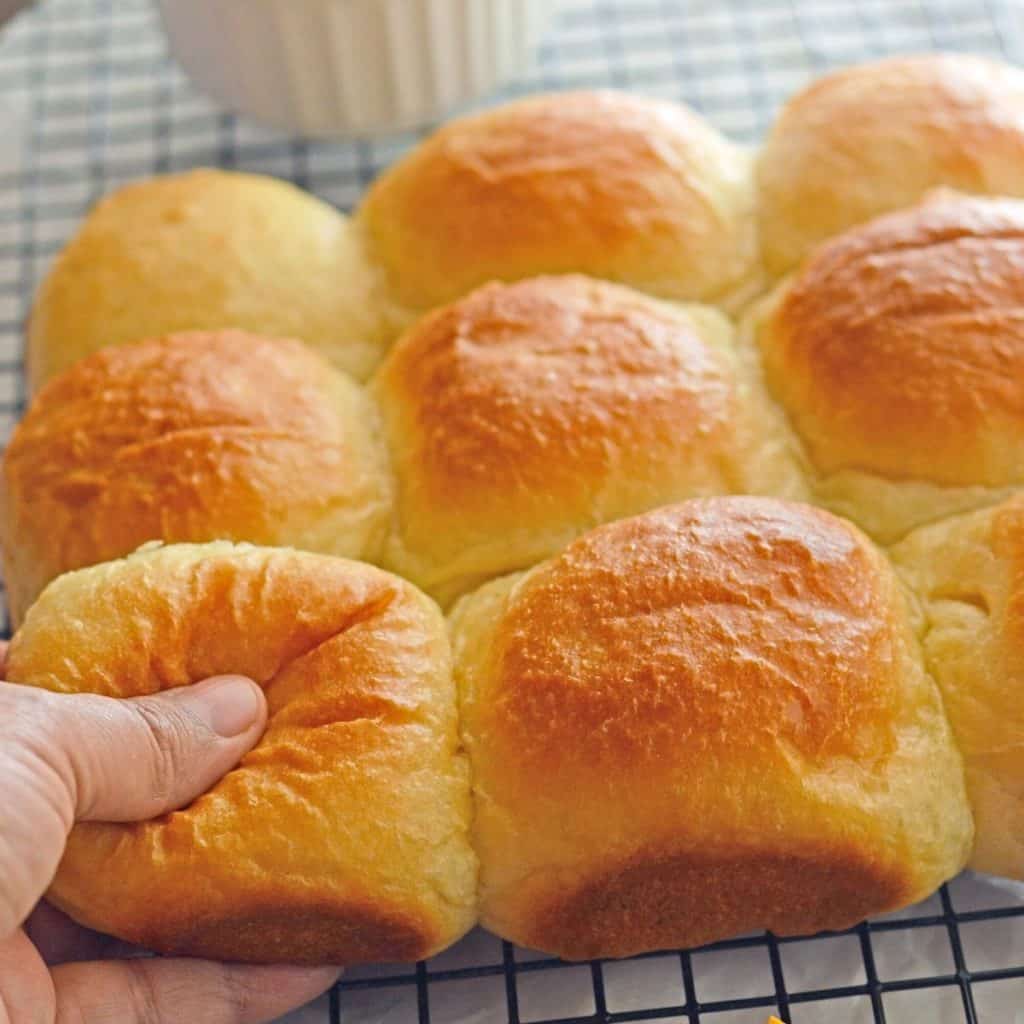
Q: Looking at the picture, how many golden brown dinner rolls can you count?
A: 9